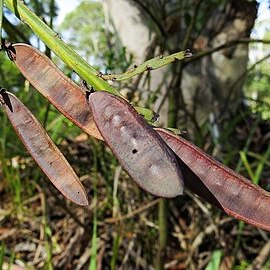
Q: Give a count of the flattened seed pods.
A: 4